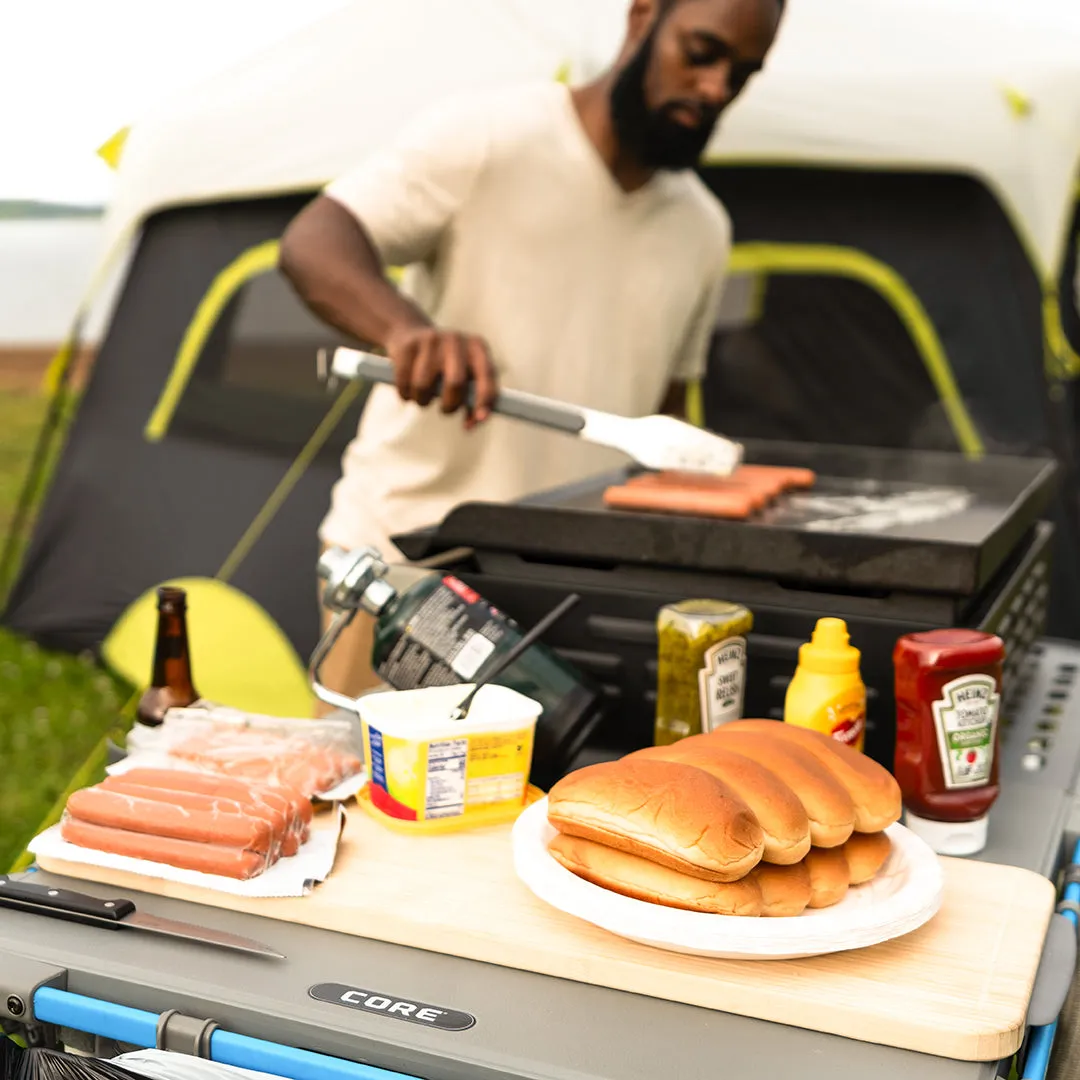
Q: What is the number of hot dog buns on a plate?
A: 8